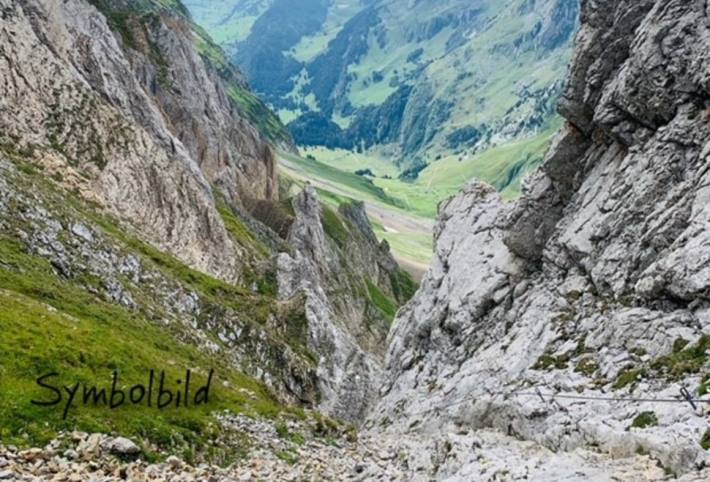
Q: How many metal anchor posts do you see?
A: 2